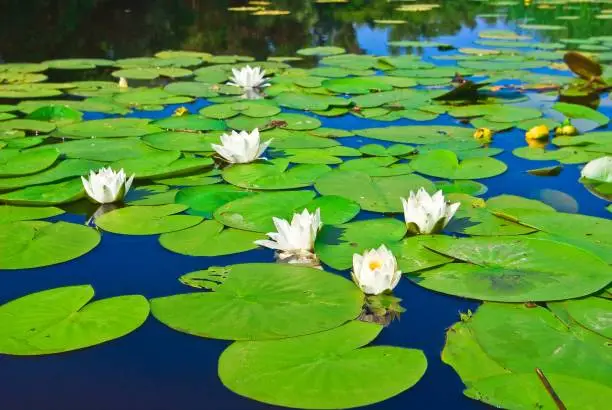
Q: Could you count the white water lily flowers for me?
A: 6